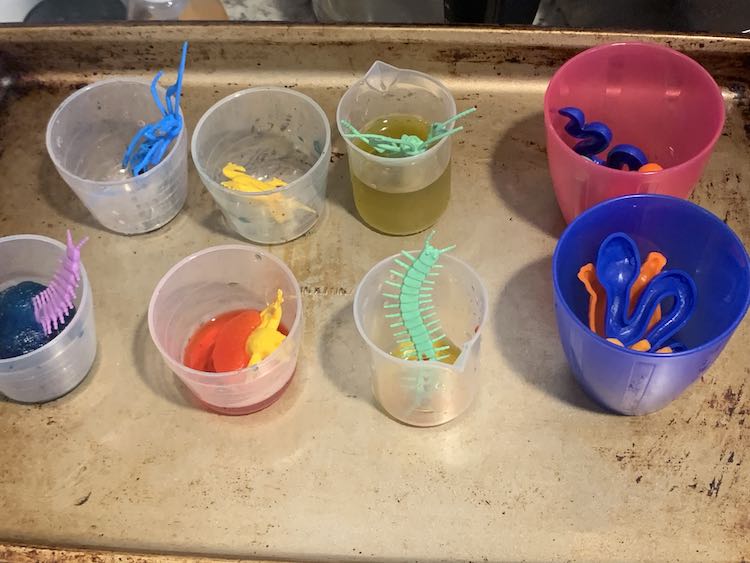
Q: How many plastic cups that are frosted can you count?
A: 6